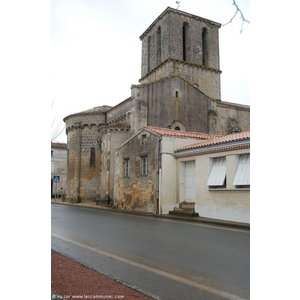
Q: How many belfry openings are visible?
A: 4